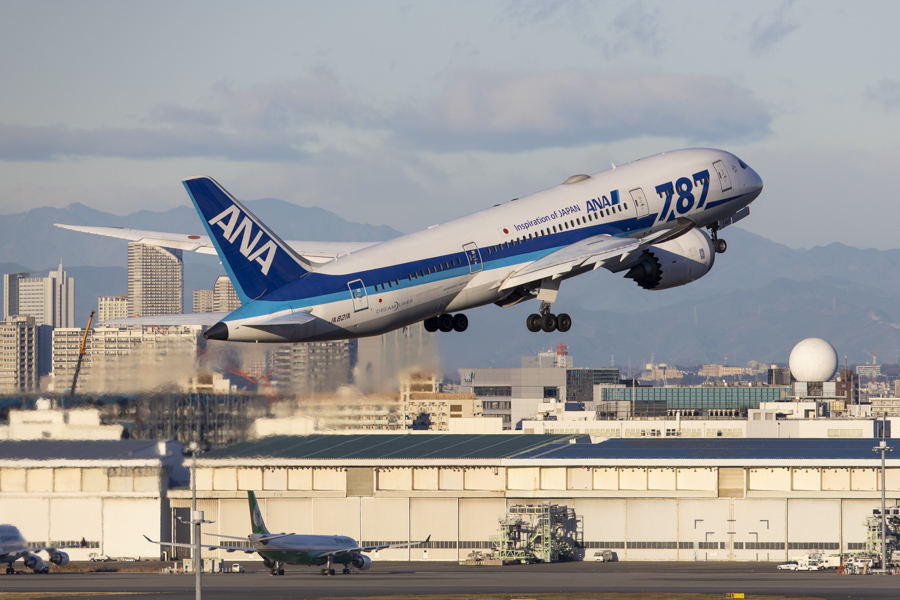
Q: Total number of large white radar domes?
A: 1